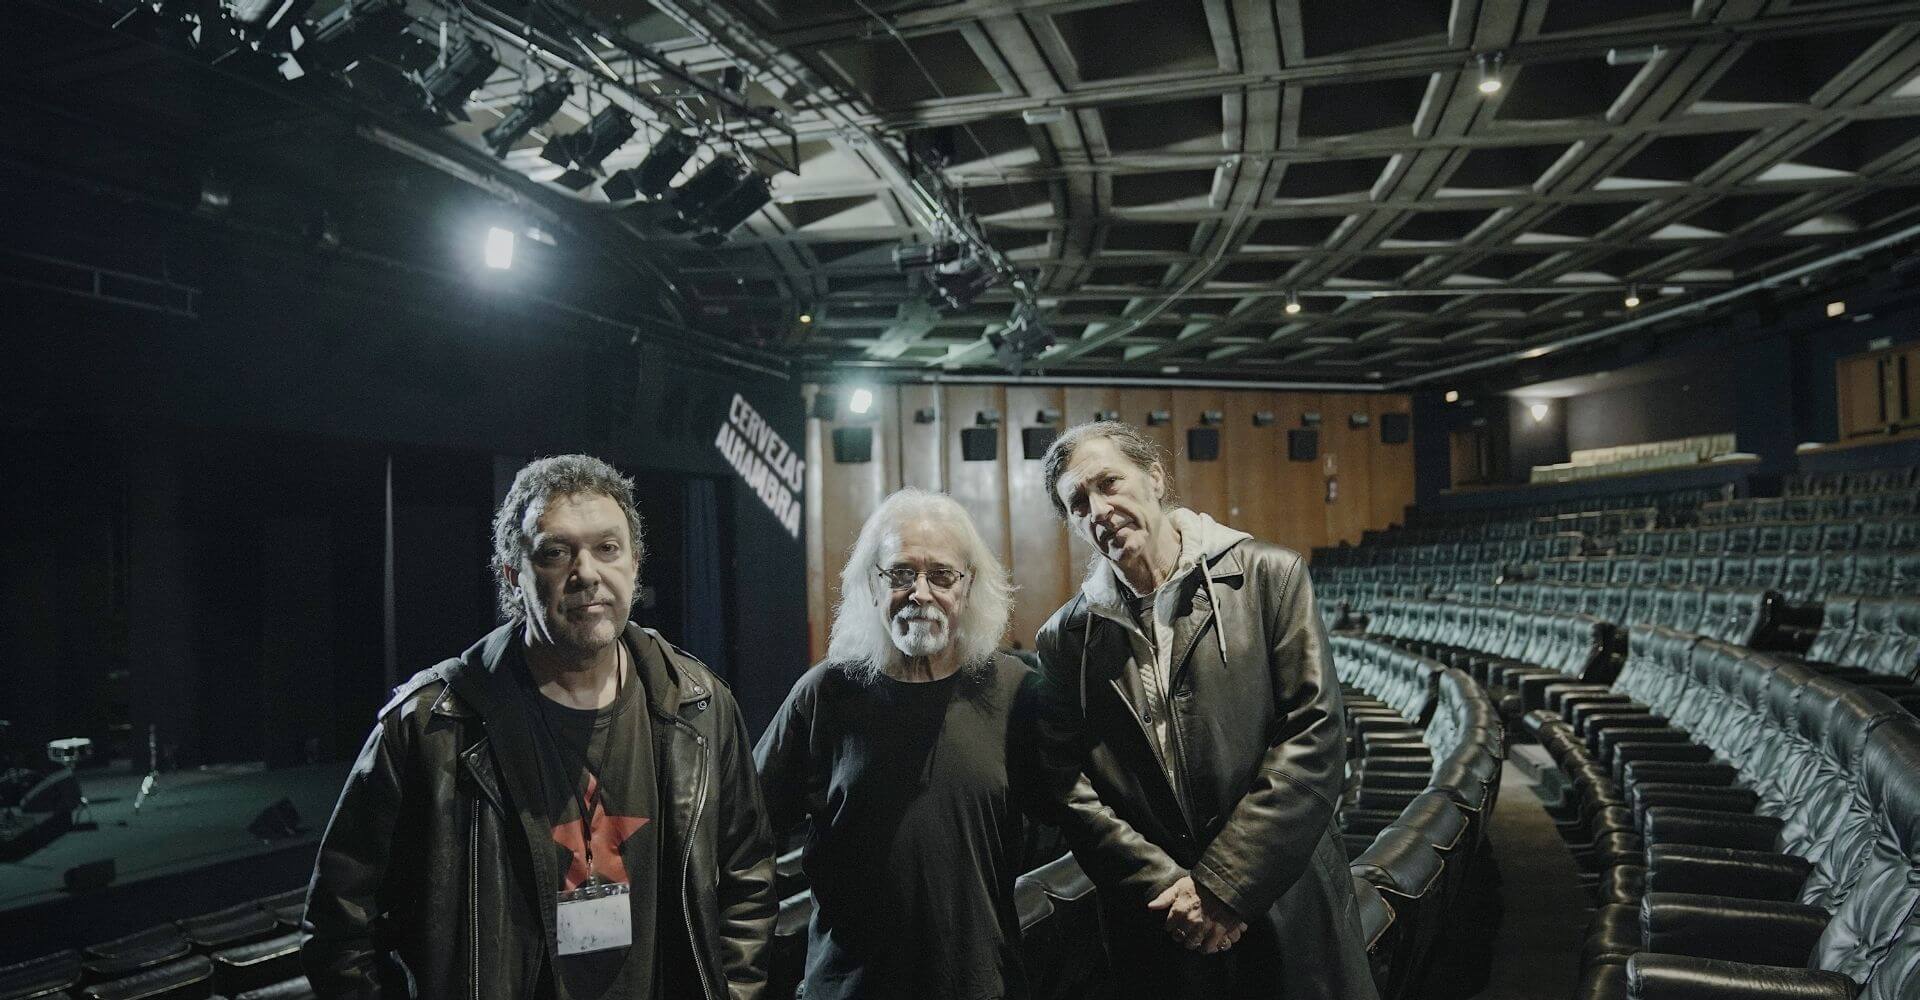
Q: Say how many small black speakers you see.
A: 6